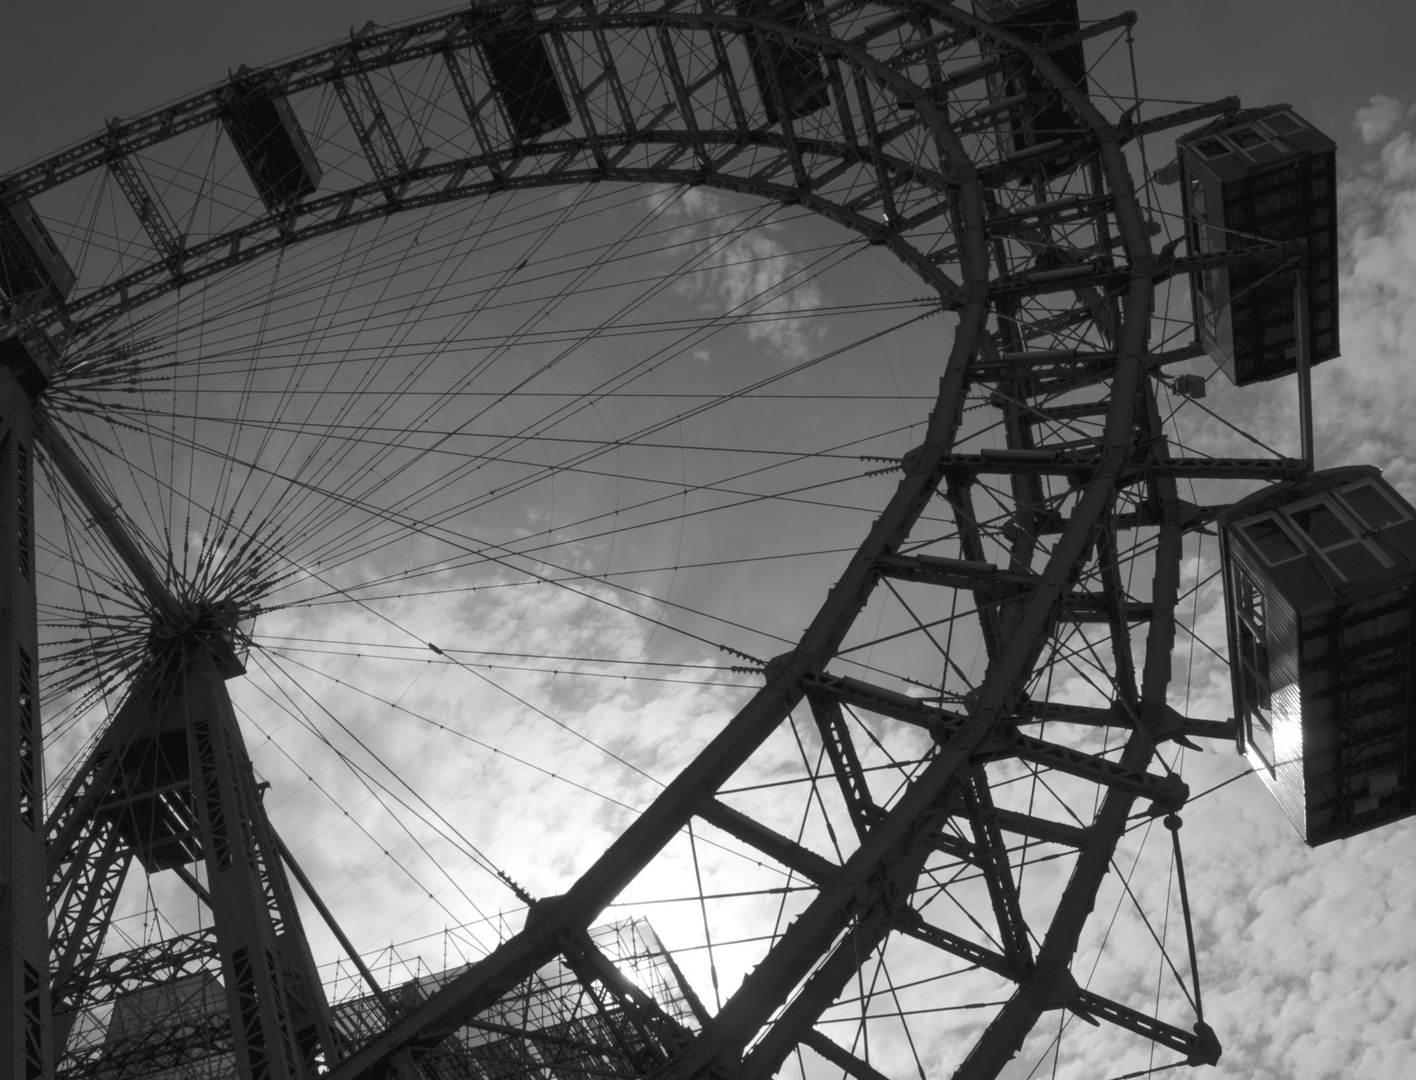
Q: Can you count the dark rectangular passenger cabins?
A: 7